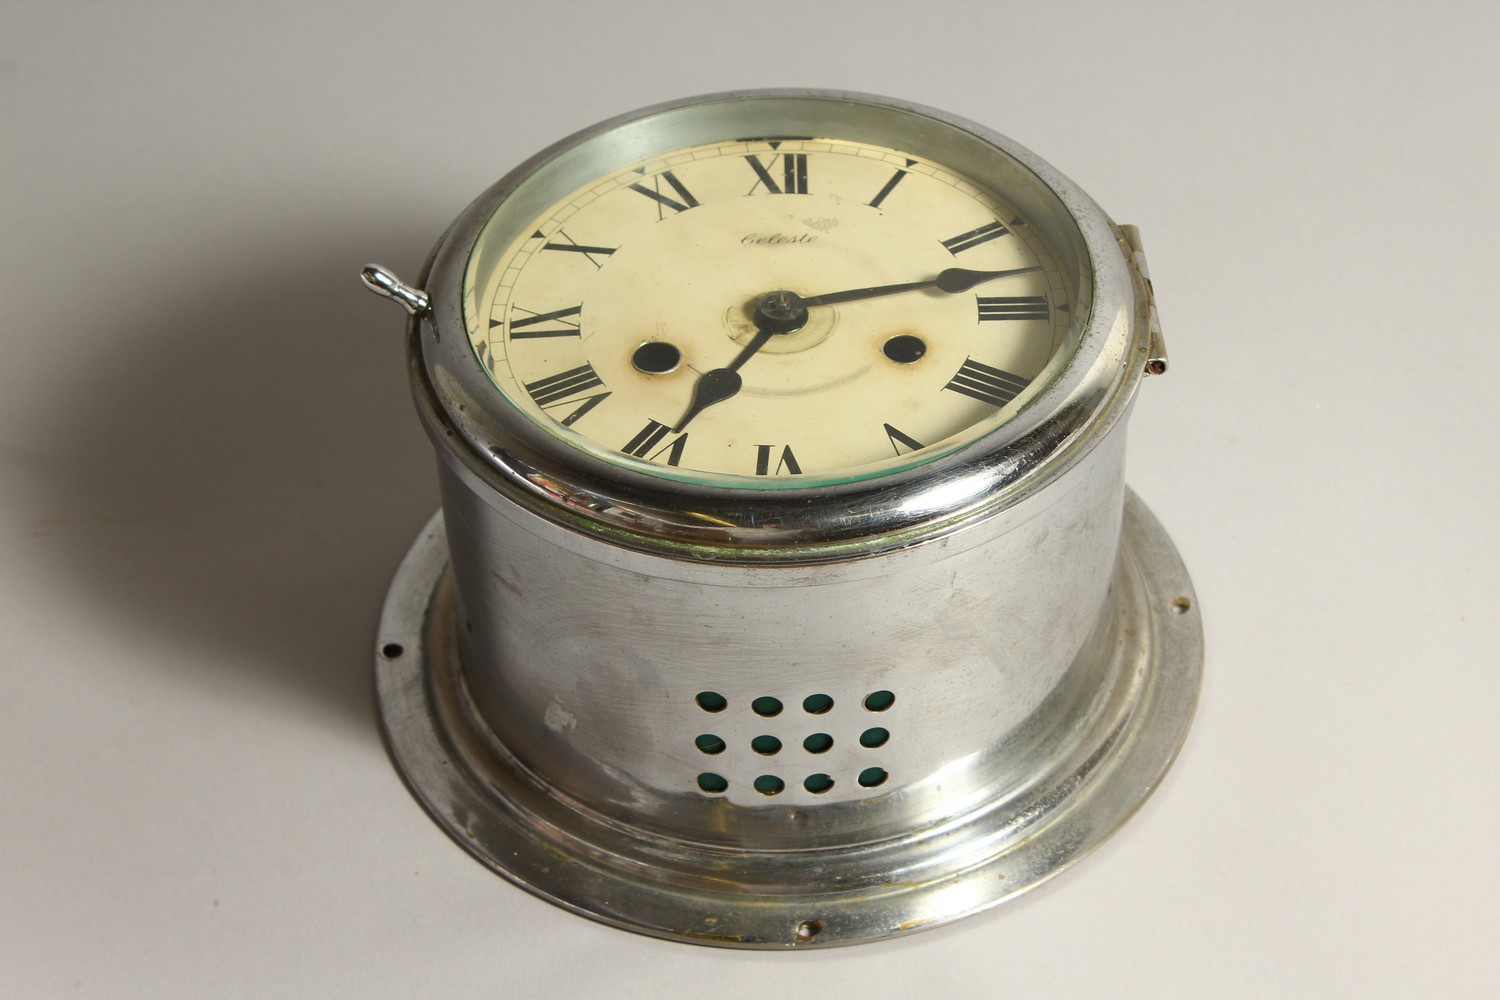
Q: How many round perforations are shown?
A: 12